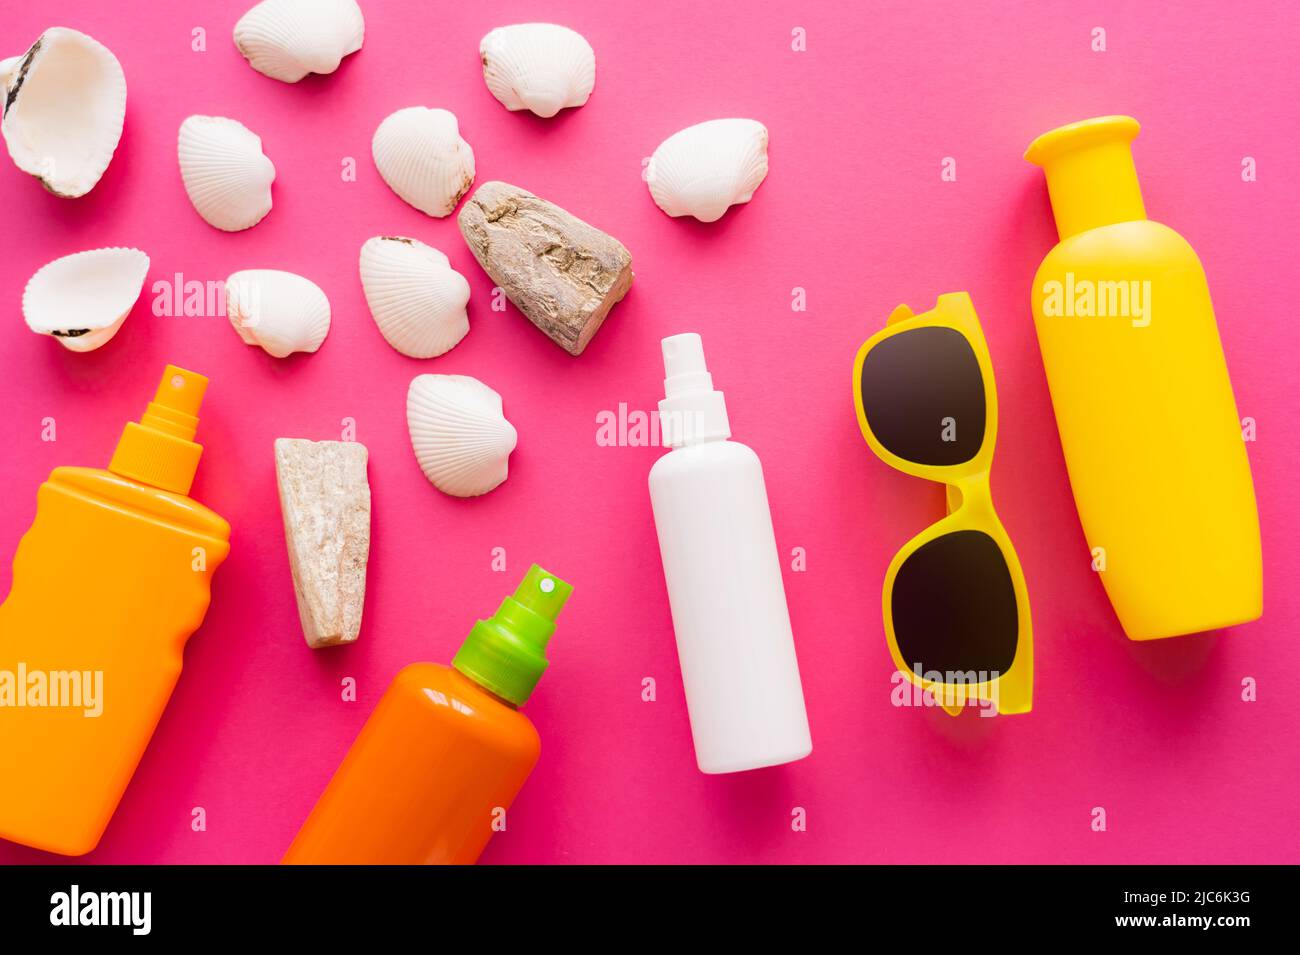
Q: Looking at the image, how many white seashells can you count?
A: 10